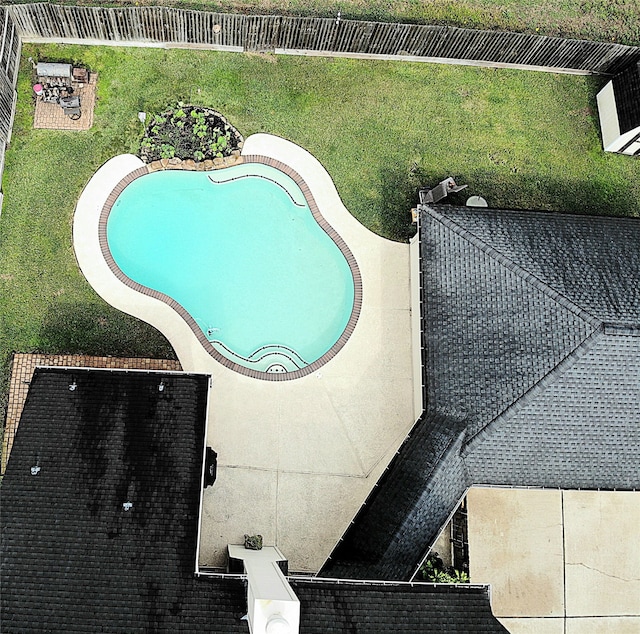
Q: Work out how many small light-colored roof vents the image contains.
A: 4